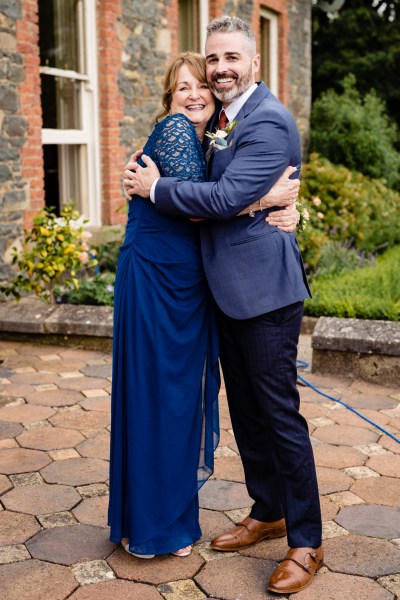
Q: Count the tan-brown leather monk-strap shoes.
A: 2